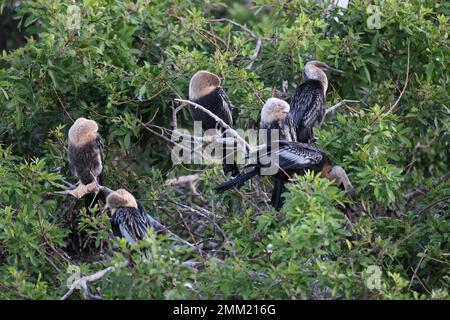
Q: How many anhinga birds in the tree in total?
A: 6